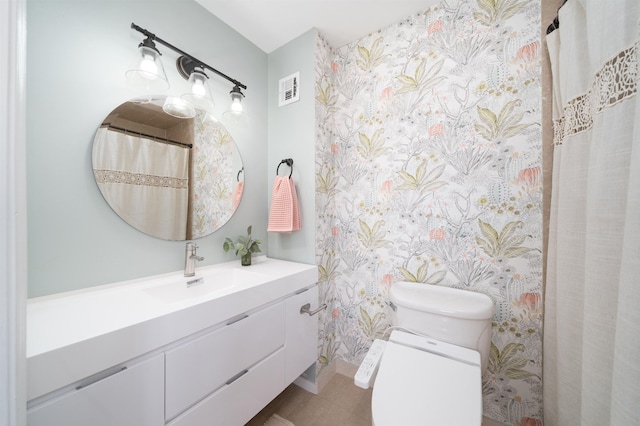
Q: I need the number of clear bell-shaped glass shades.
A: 3